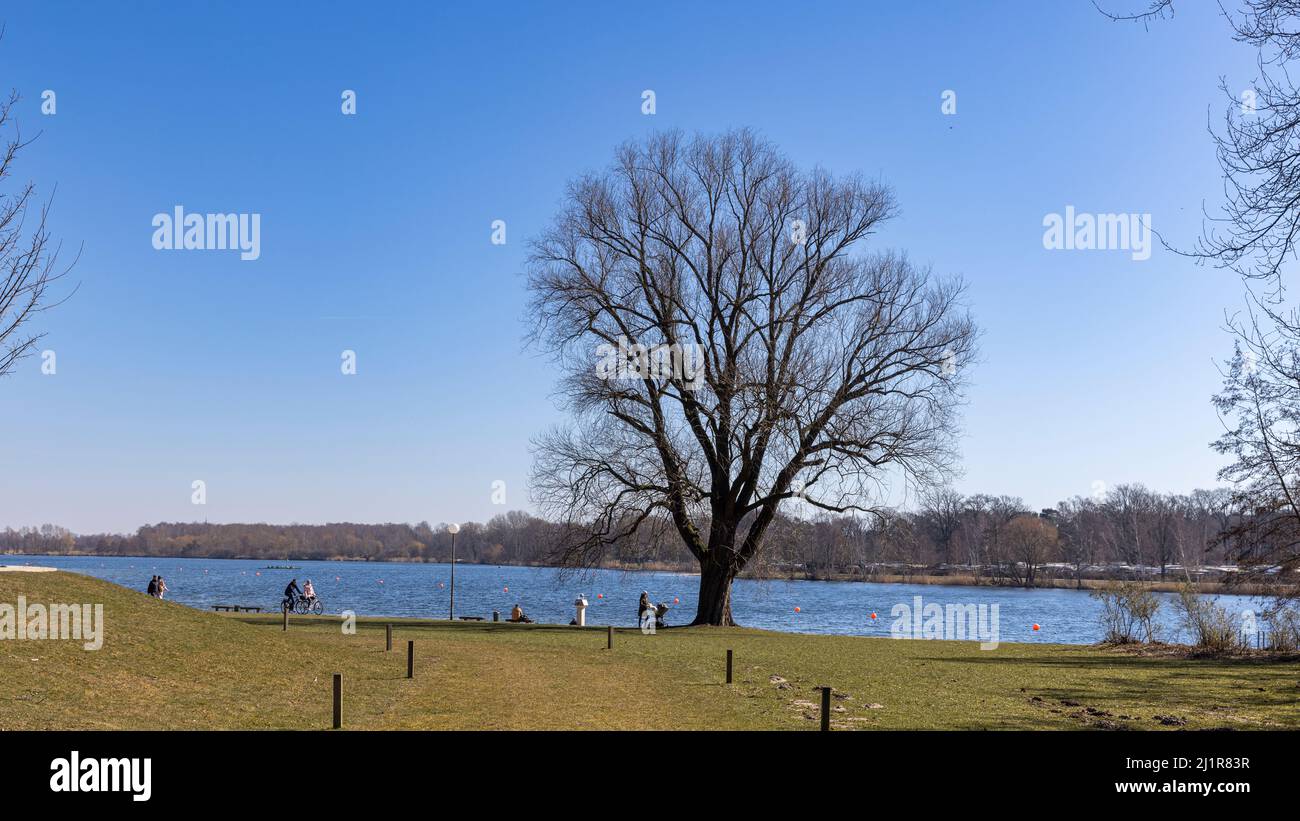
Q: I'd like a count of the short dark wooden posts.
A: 7